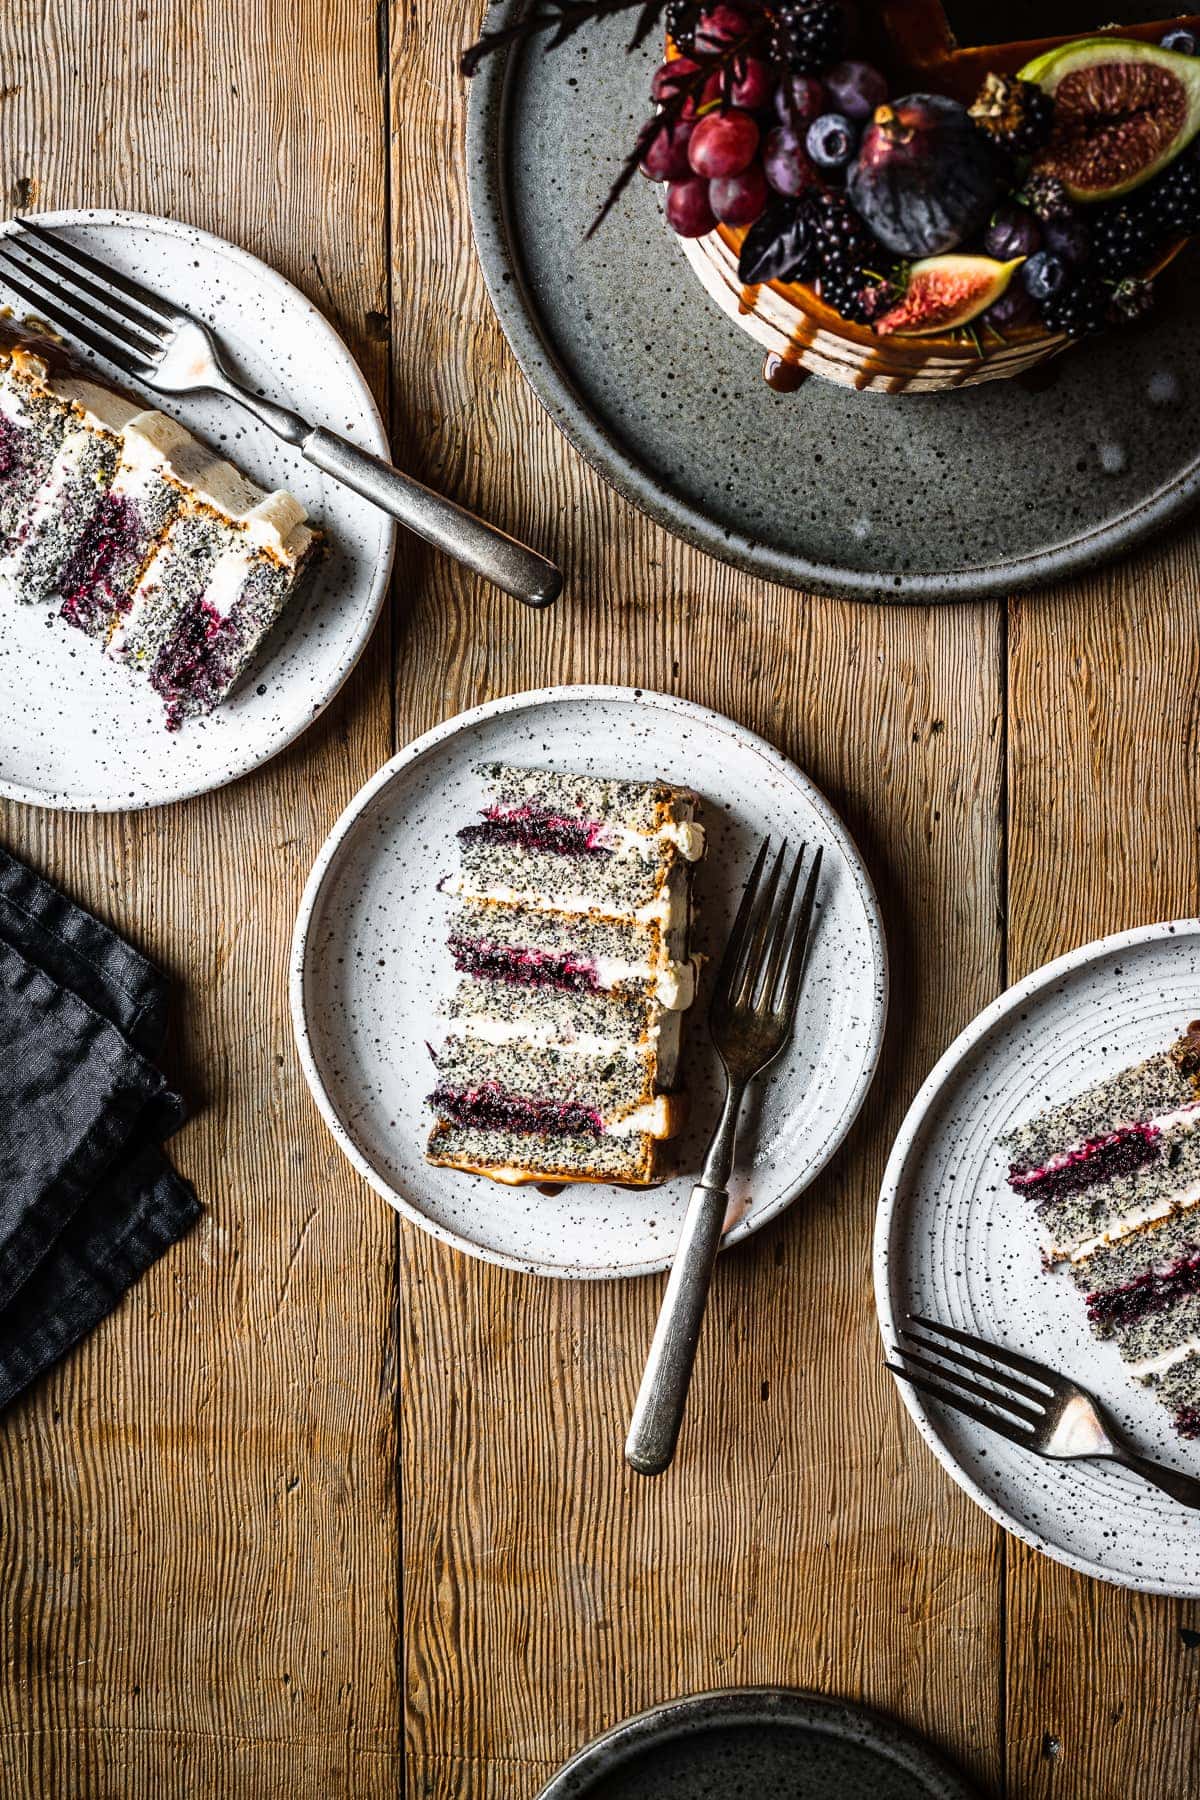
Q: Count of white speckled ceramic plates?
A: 3